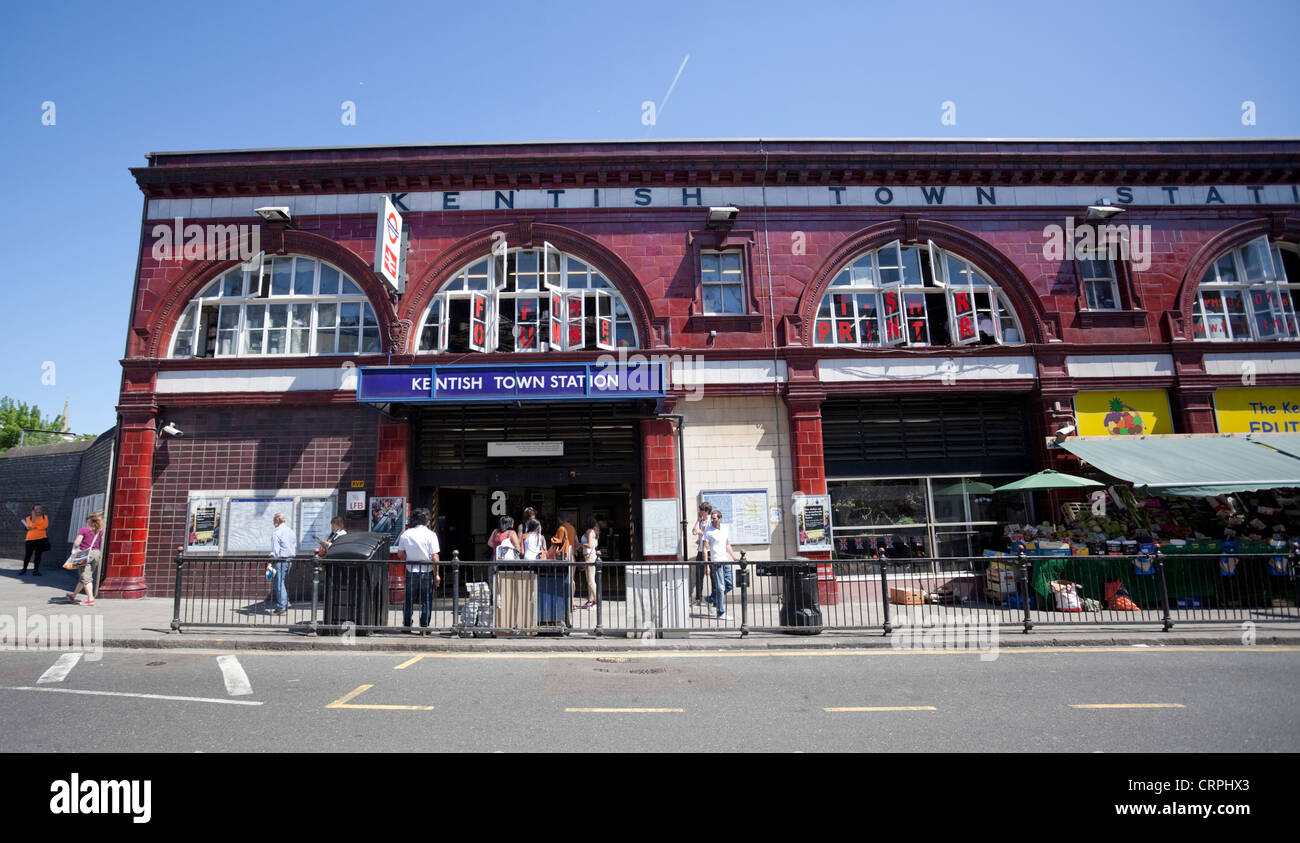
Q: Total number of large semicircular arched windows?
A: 4